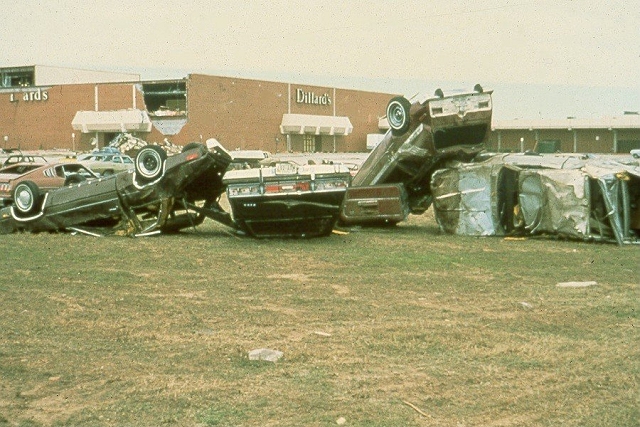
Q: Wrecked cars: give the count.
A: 4